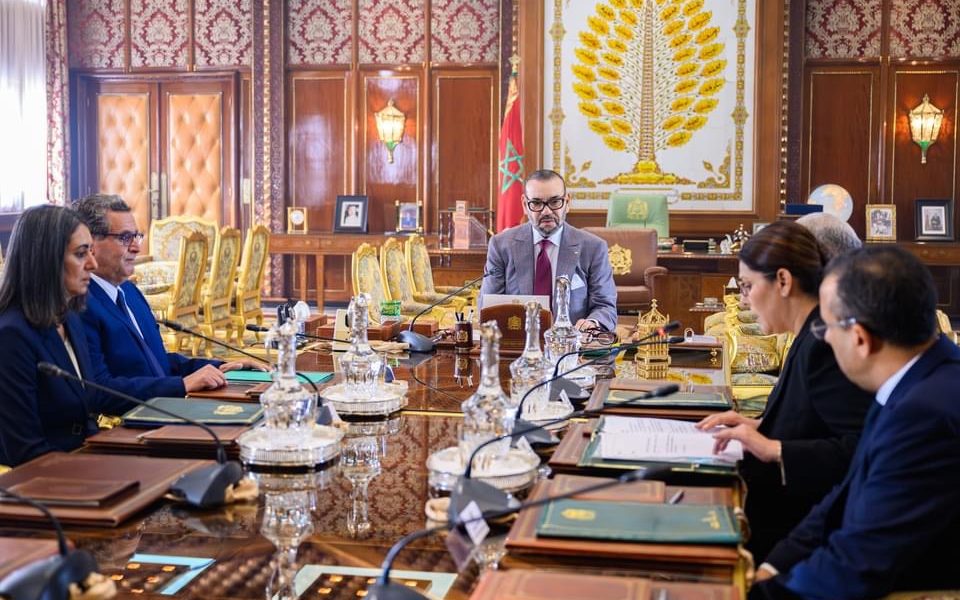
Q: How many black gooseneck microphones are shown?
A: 9